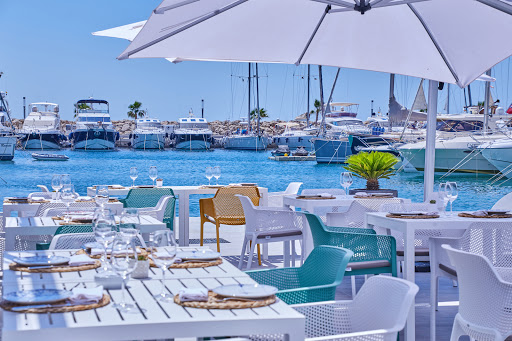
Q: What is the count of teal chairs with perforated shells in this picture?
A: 4